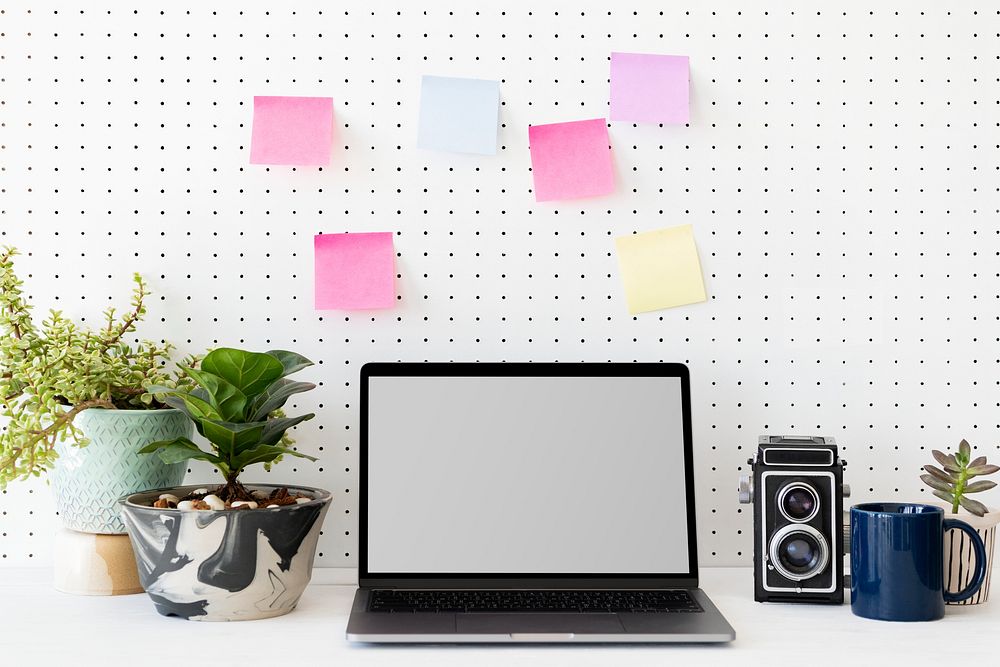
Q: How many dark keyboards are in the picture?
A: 1